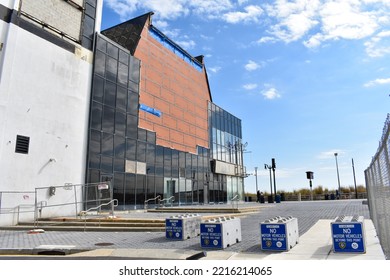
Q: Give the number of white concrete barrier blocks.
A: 4